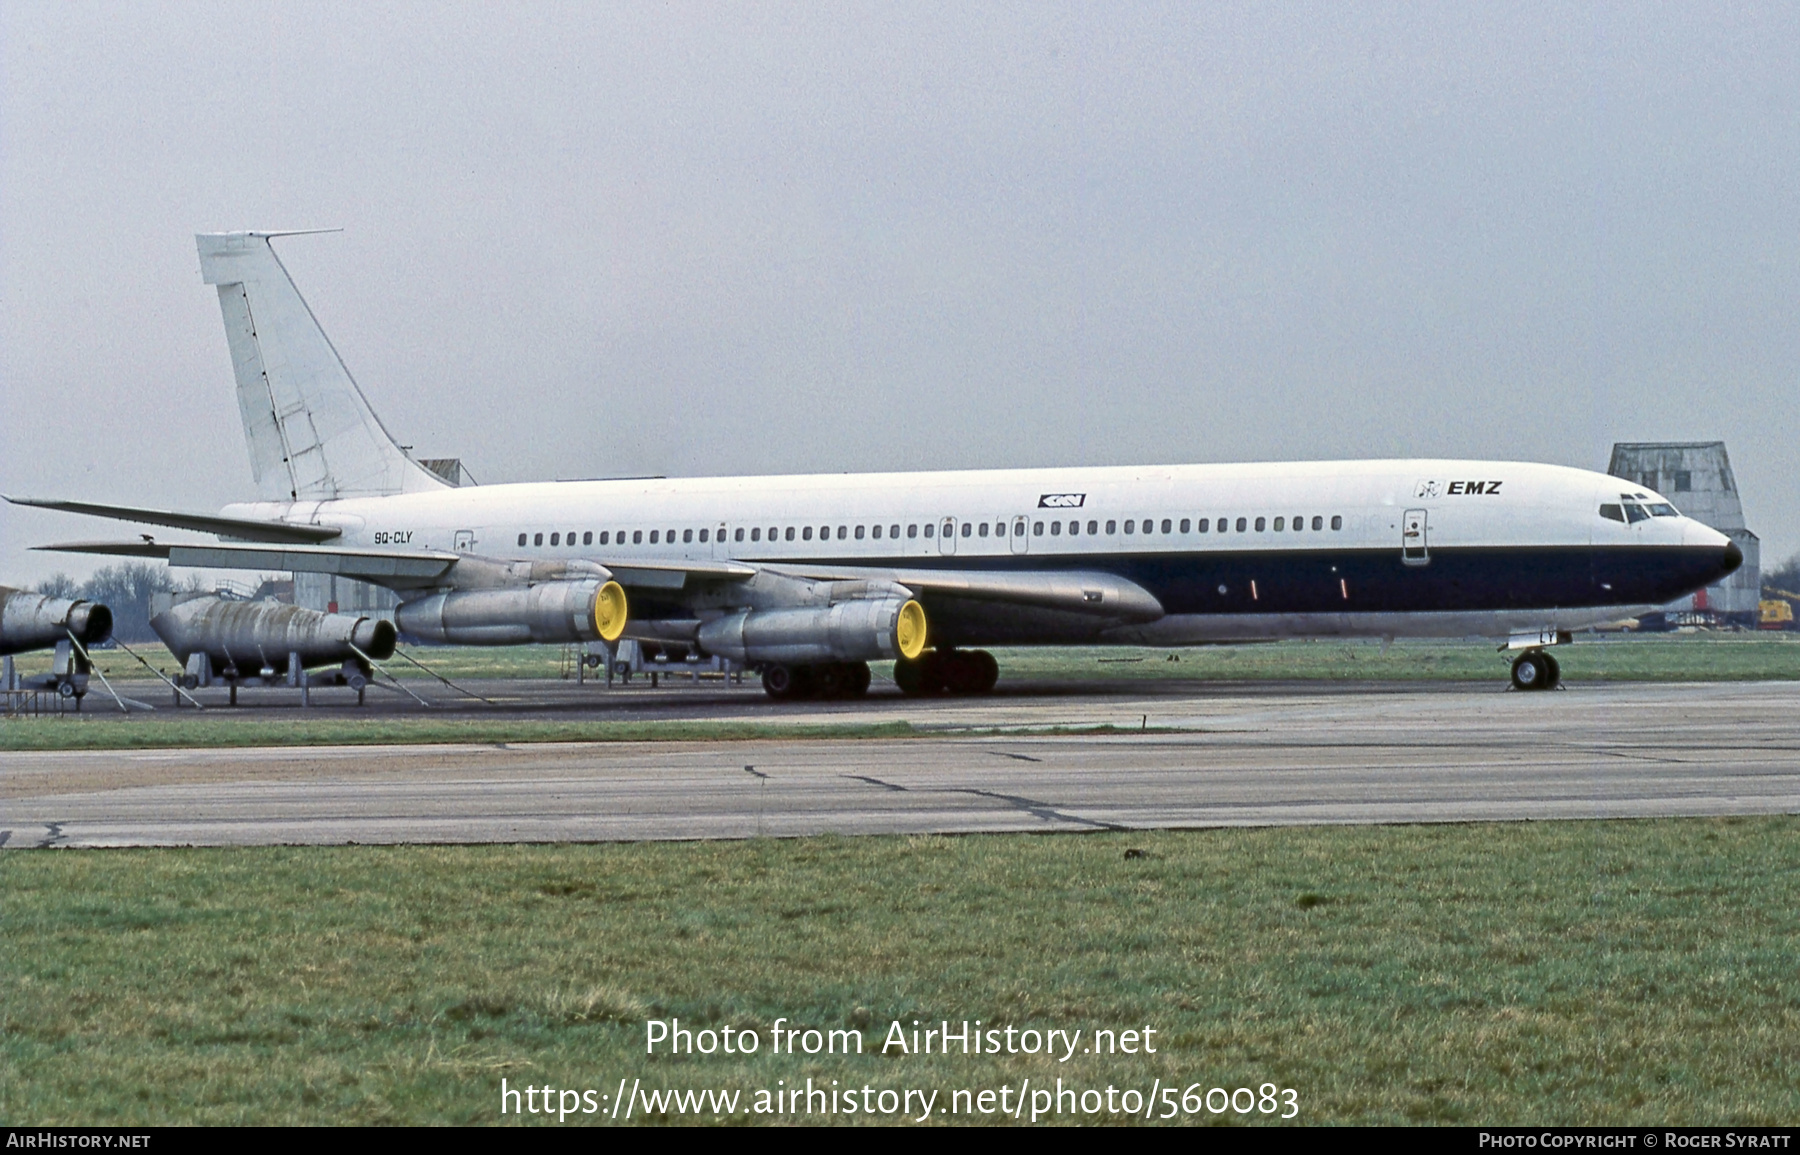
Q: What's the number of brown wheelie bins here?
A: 0